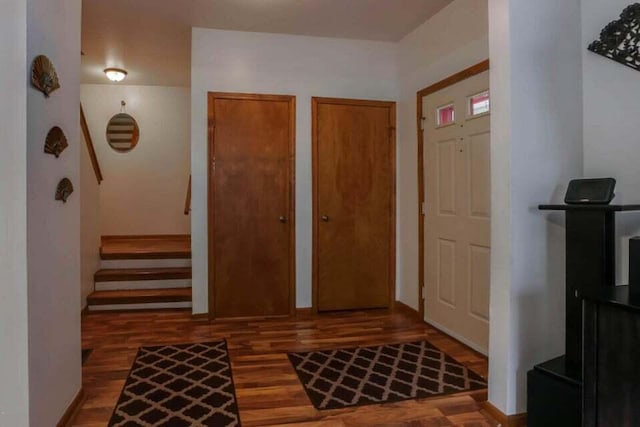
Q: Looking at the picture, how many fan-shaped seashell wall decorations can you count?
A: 3